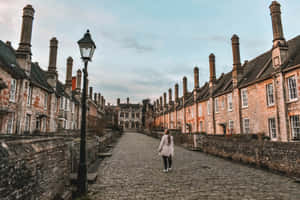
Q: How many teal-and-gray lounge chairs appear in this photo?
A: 0